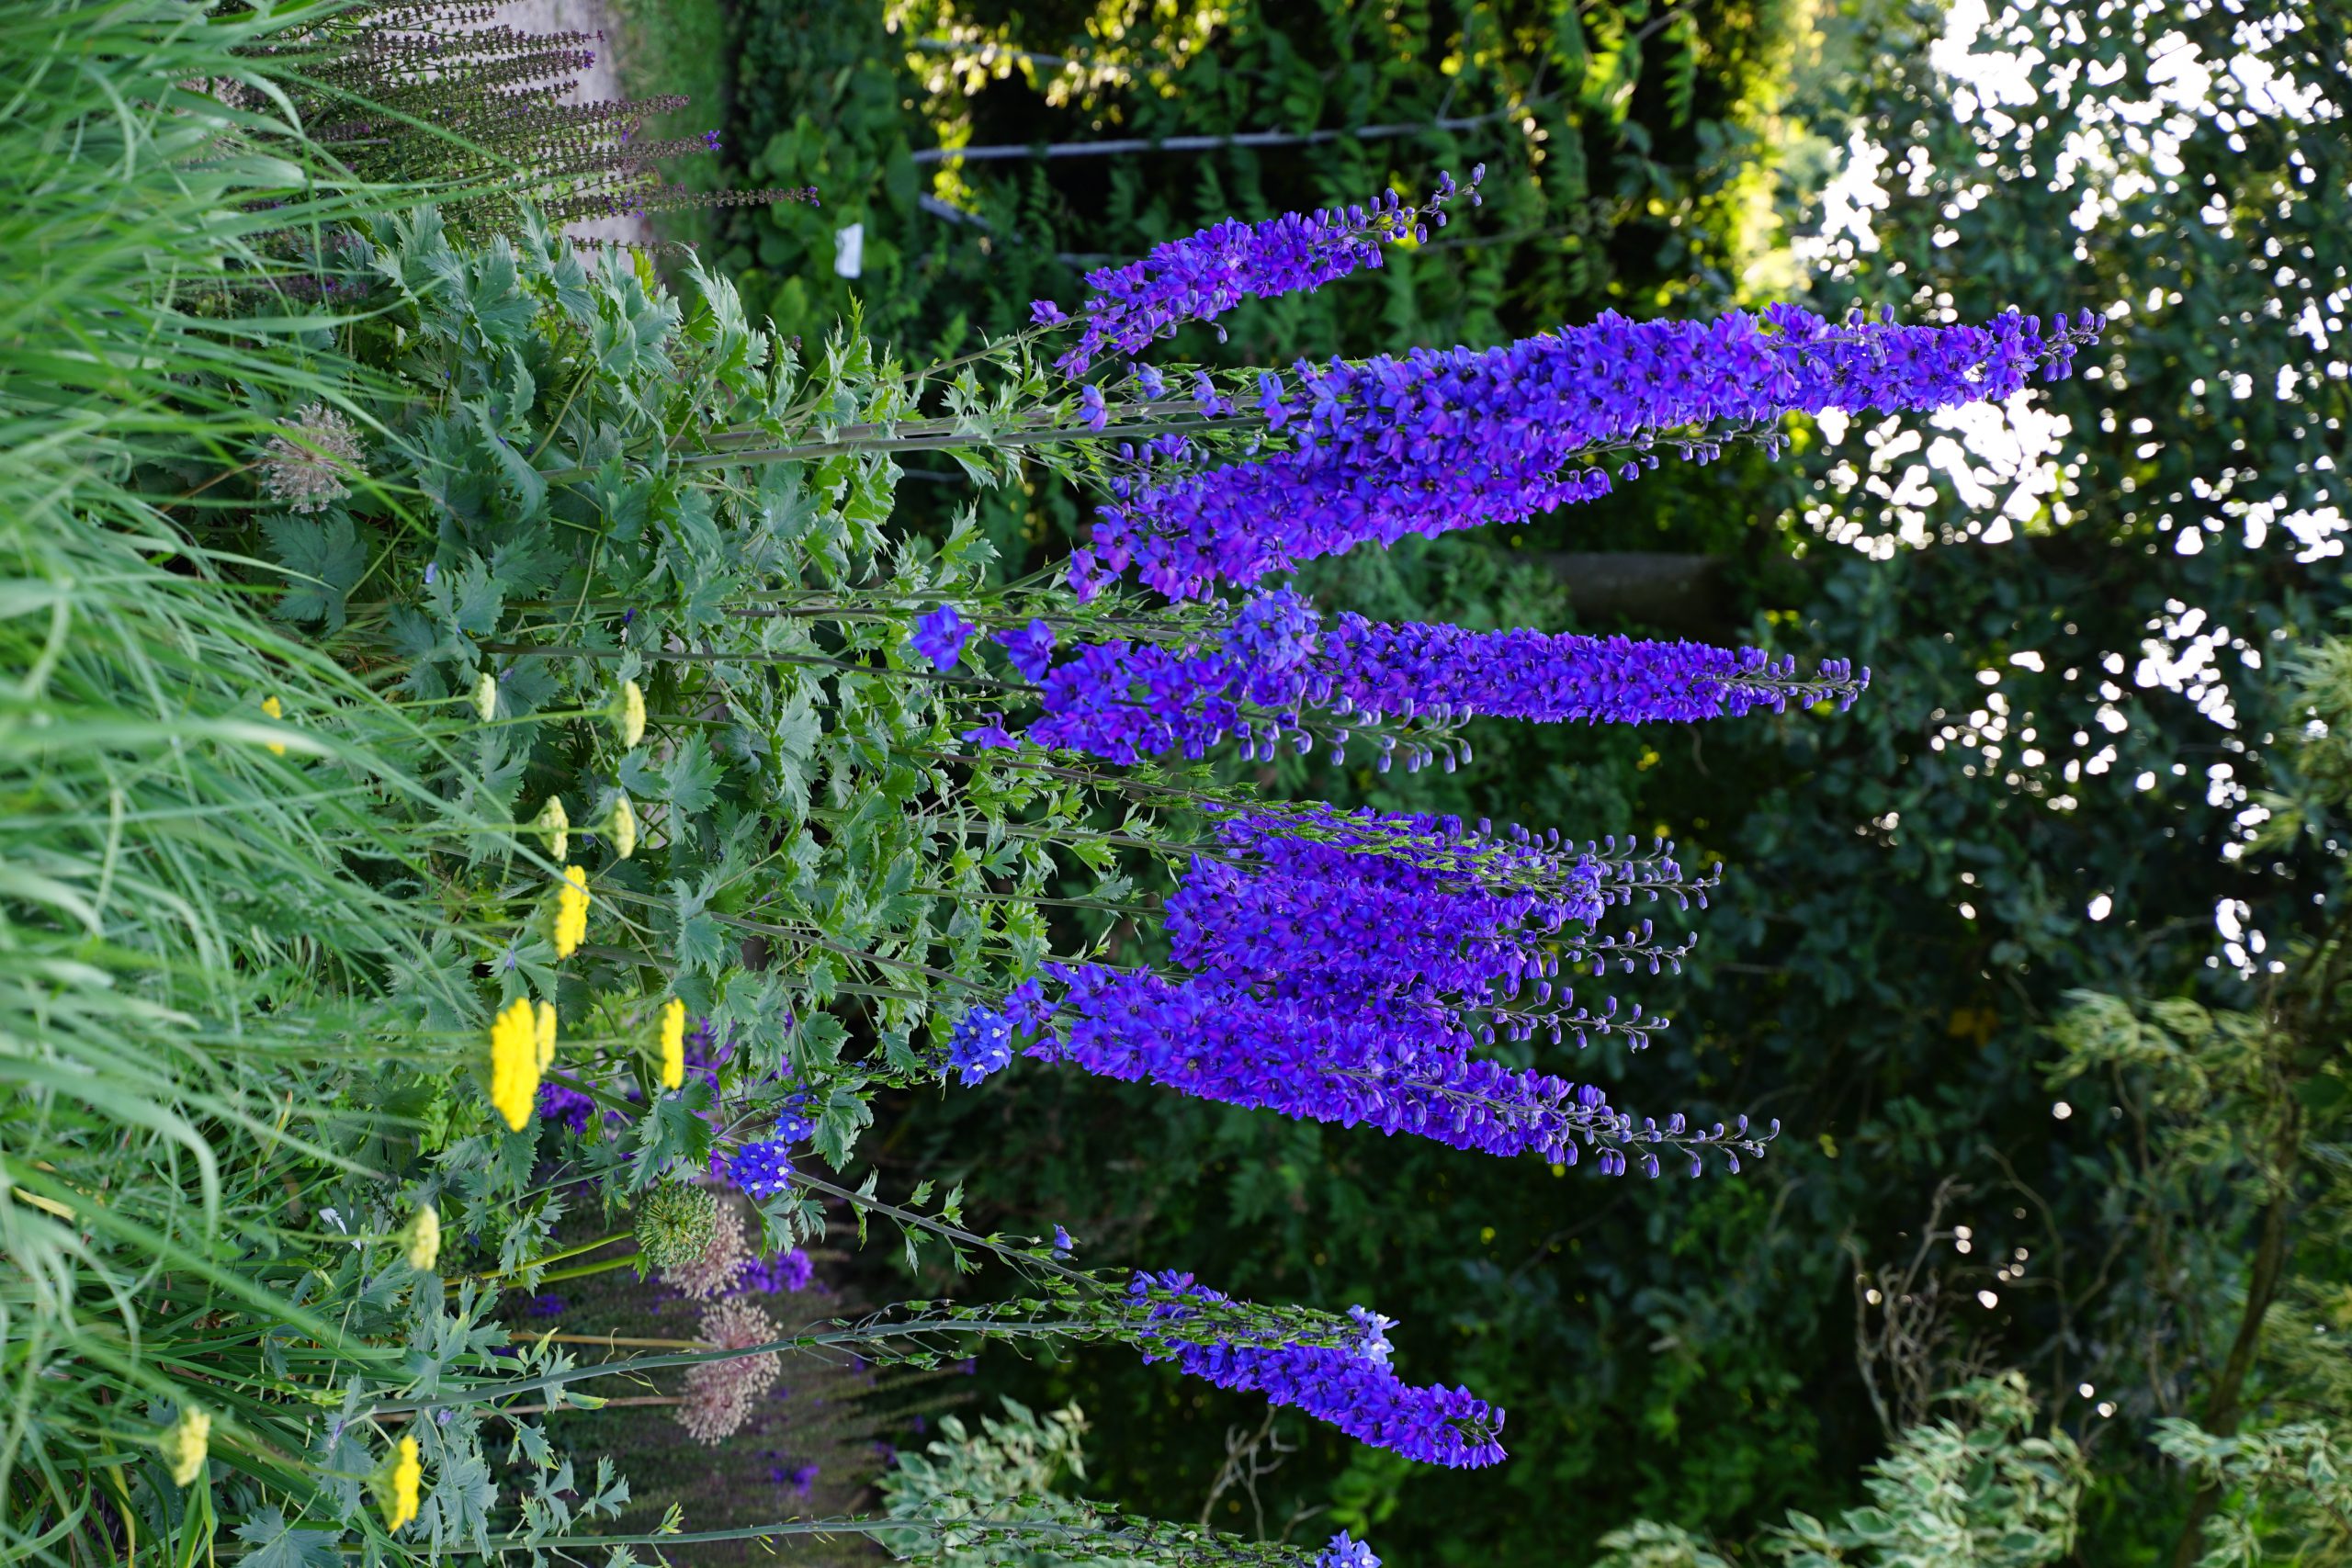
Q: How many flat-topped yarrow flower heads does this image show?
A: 12